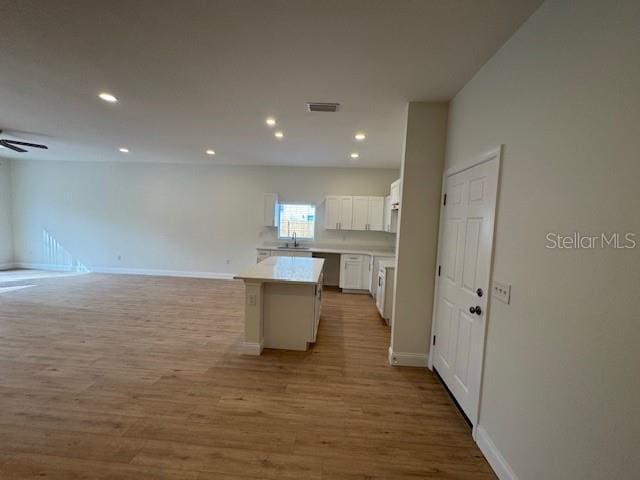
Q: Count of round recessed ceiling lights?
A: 7